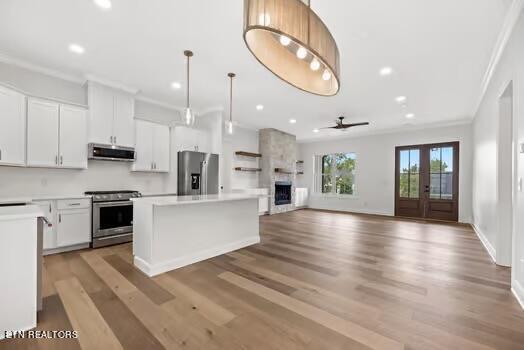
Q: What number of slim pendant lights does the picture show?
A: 2